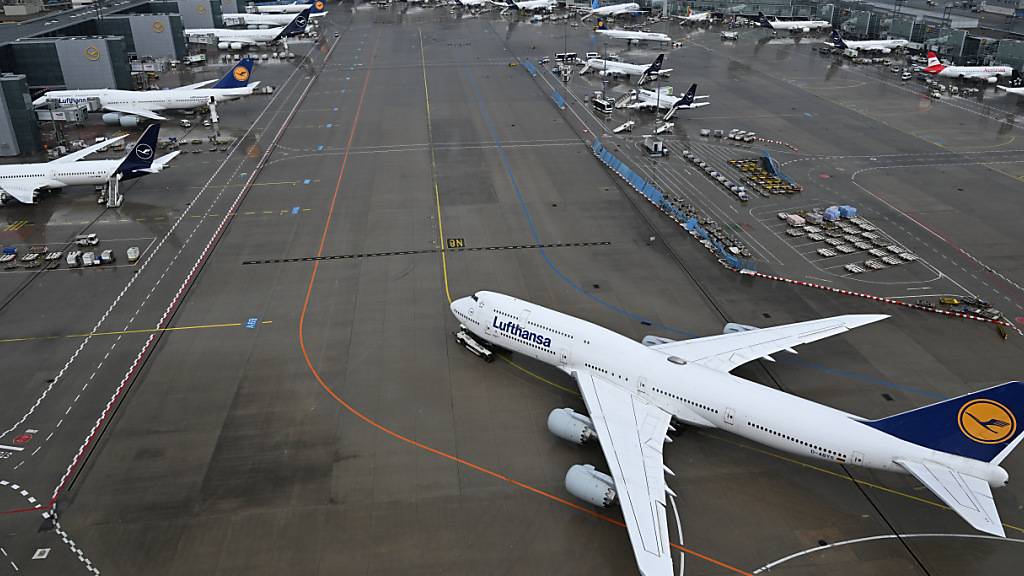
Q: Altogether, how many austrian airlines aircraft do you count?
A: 1